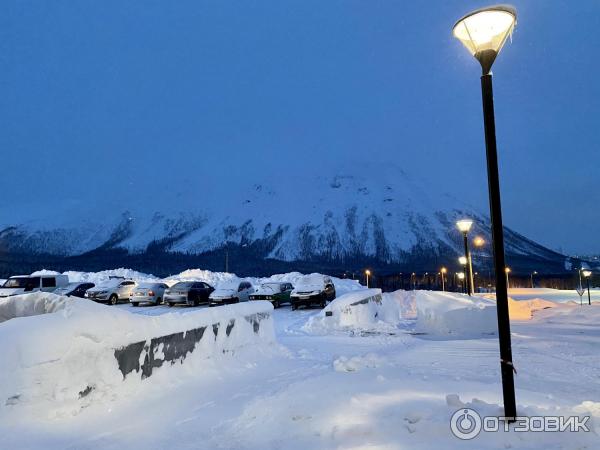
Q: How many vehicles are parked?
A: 8